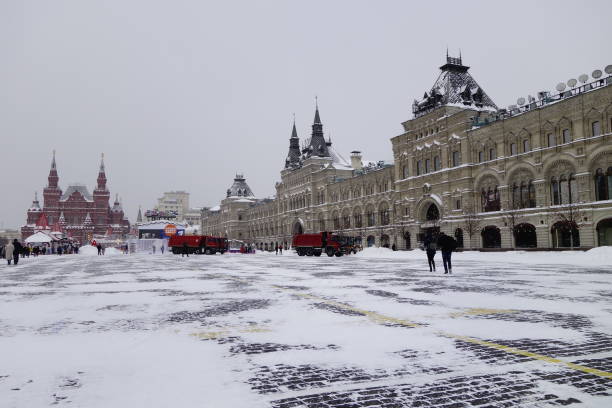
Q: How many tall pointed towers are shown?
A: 4